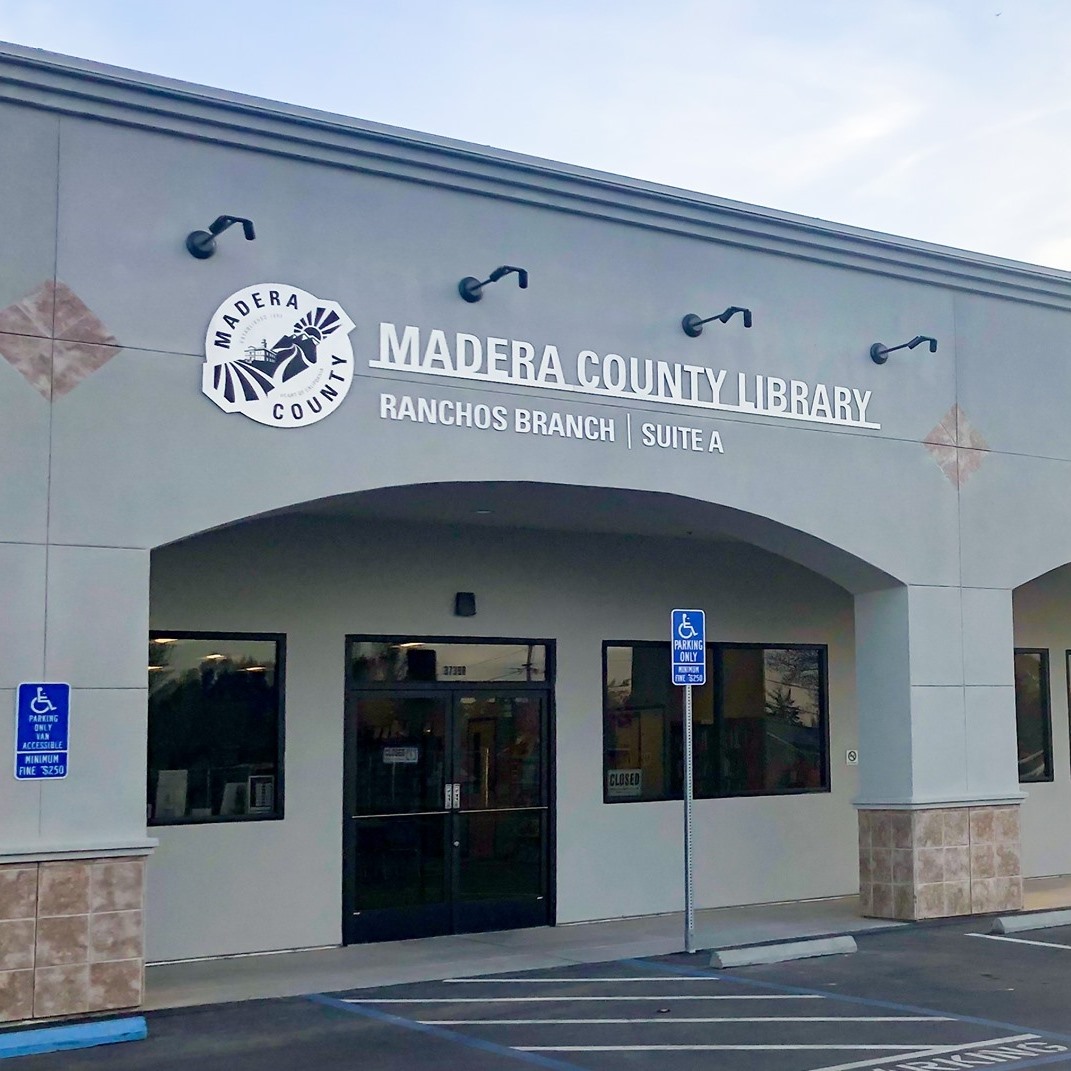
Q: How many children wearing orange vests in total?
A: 0